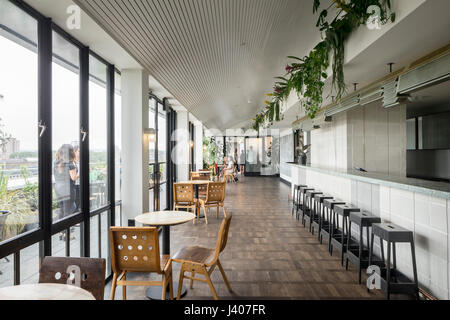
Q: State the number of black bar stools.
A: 8